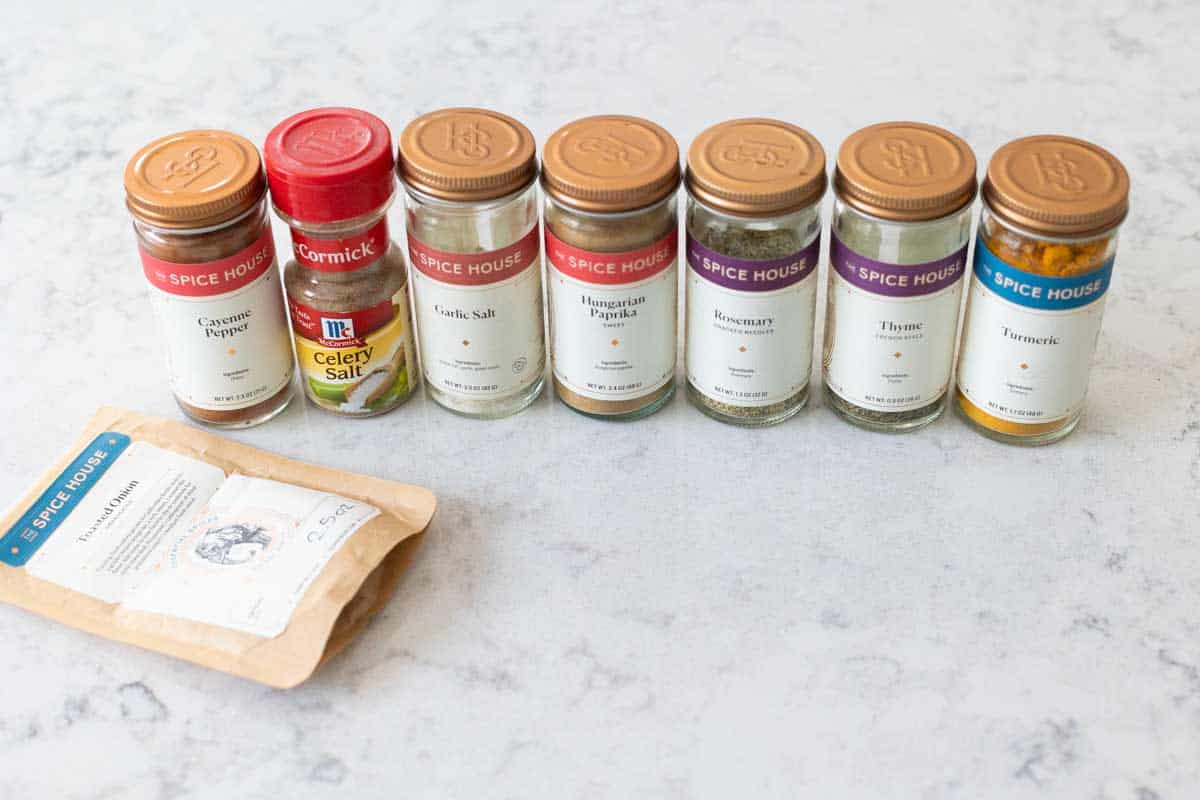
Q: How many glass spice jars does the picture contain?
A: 6